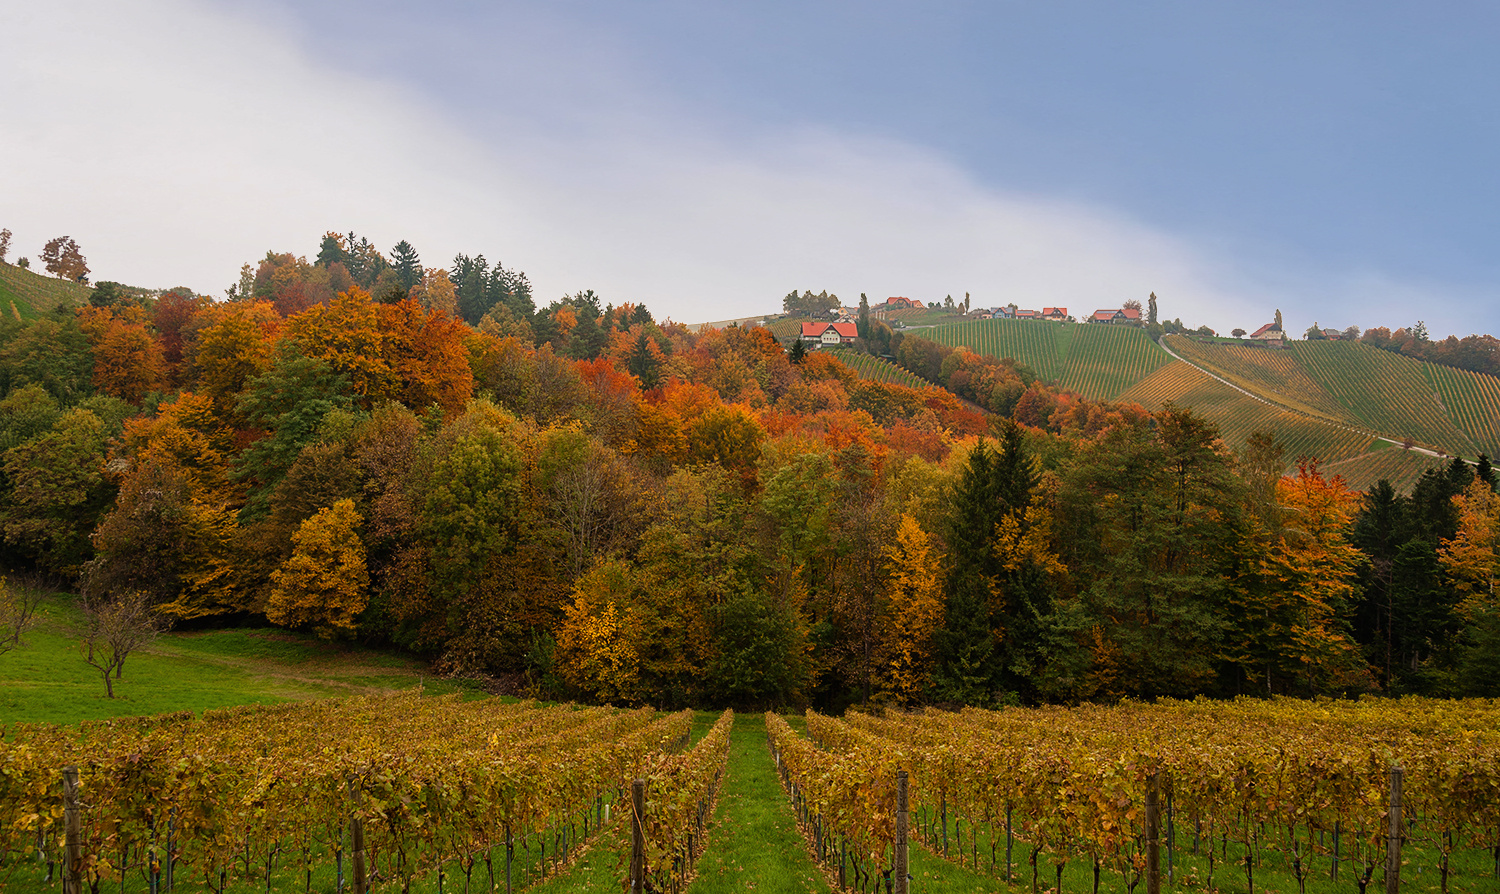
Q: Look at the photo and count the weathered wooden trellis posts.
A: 6